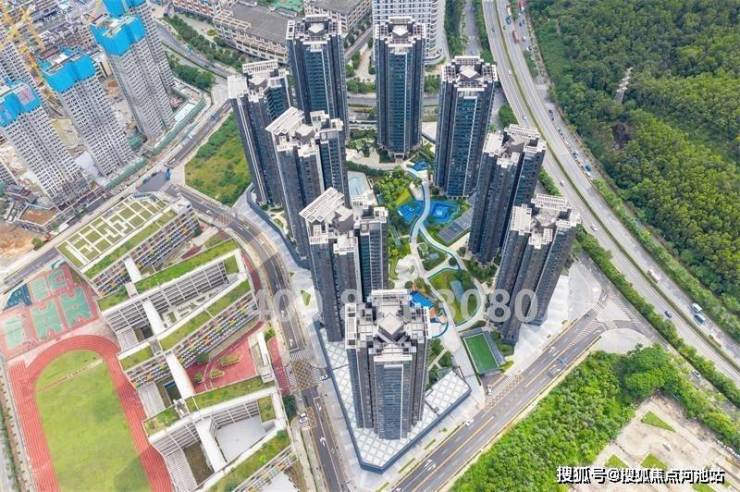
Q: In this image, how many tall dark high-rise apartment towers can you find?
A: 9